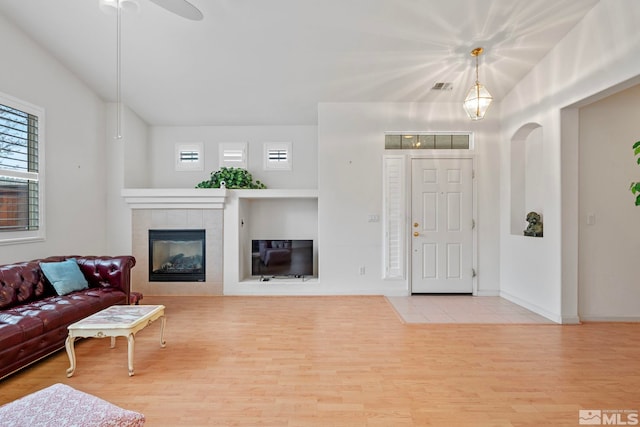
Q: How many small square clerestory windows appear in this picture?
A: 3